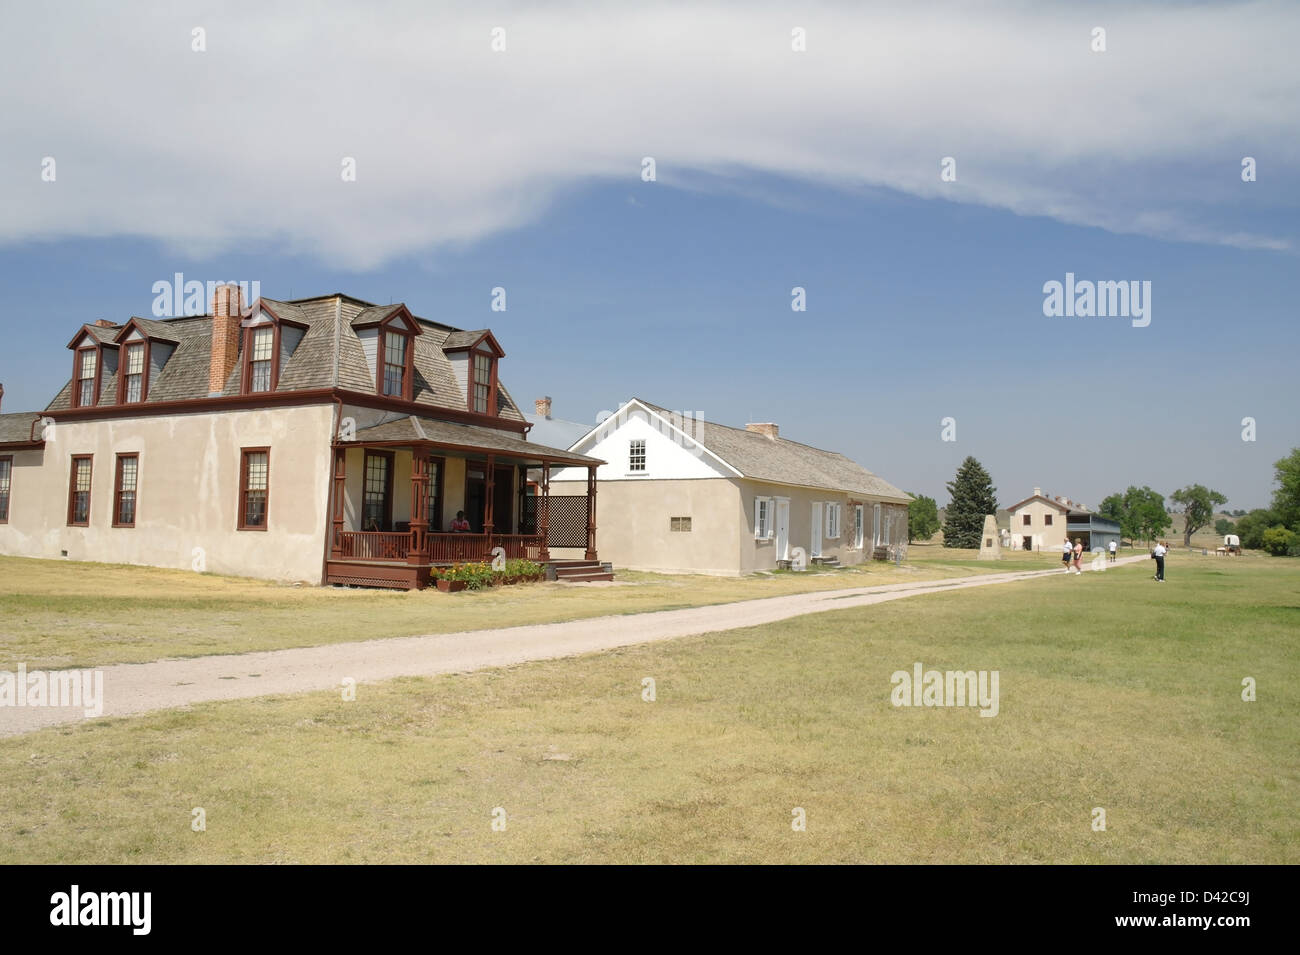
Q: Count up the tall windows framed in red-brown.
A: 11